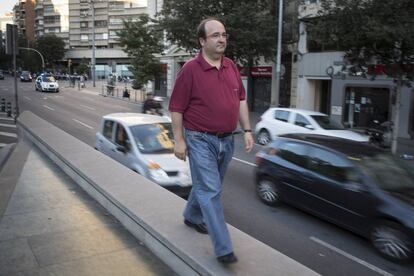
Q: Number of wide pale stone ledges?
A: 1